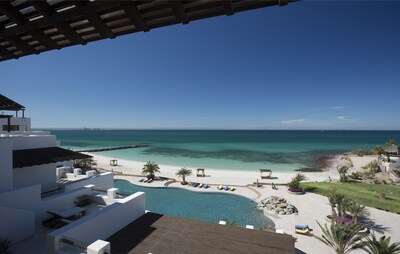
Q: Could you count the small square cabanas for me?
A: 3